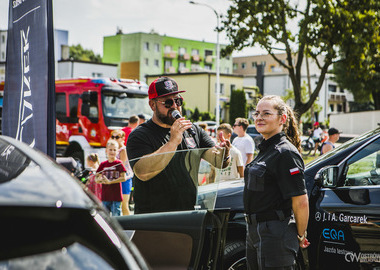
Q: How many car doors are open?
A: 1